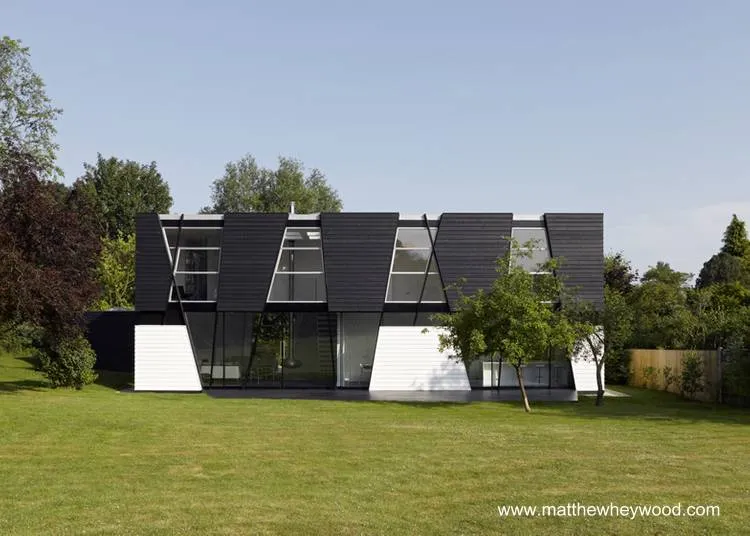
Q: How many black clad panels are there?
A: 5